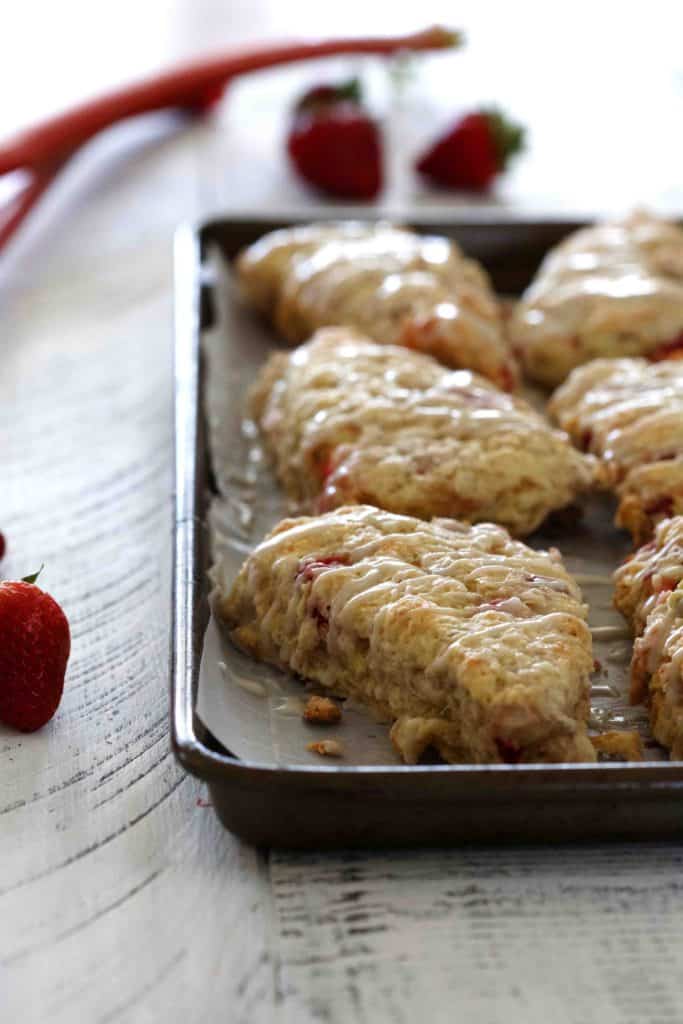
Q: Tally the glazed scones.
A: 6